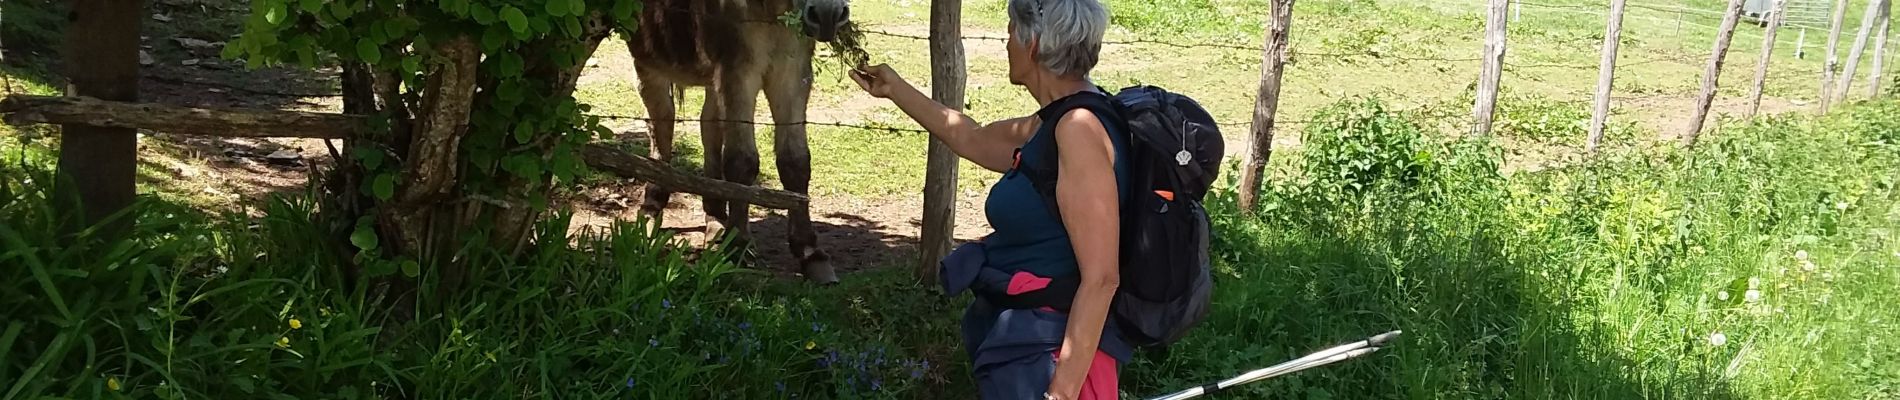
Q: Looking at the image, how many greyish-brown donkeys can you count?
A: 1